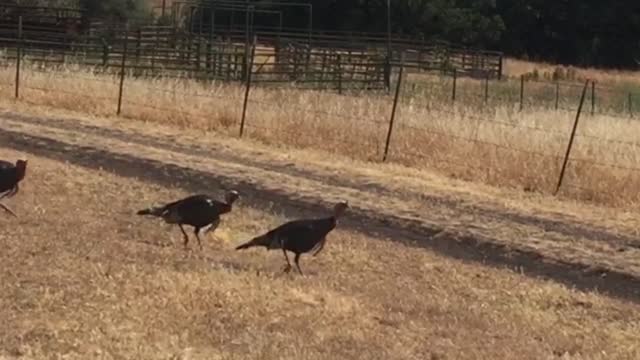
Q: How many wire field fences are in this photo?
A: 2